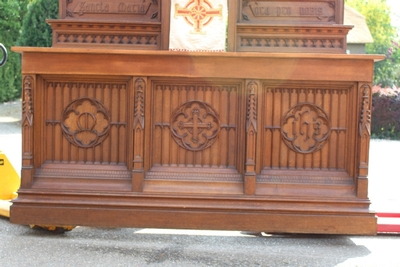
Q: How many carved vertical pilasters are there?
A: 4